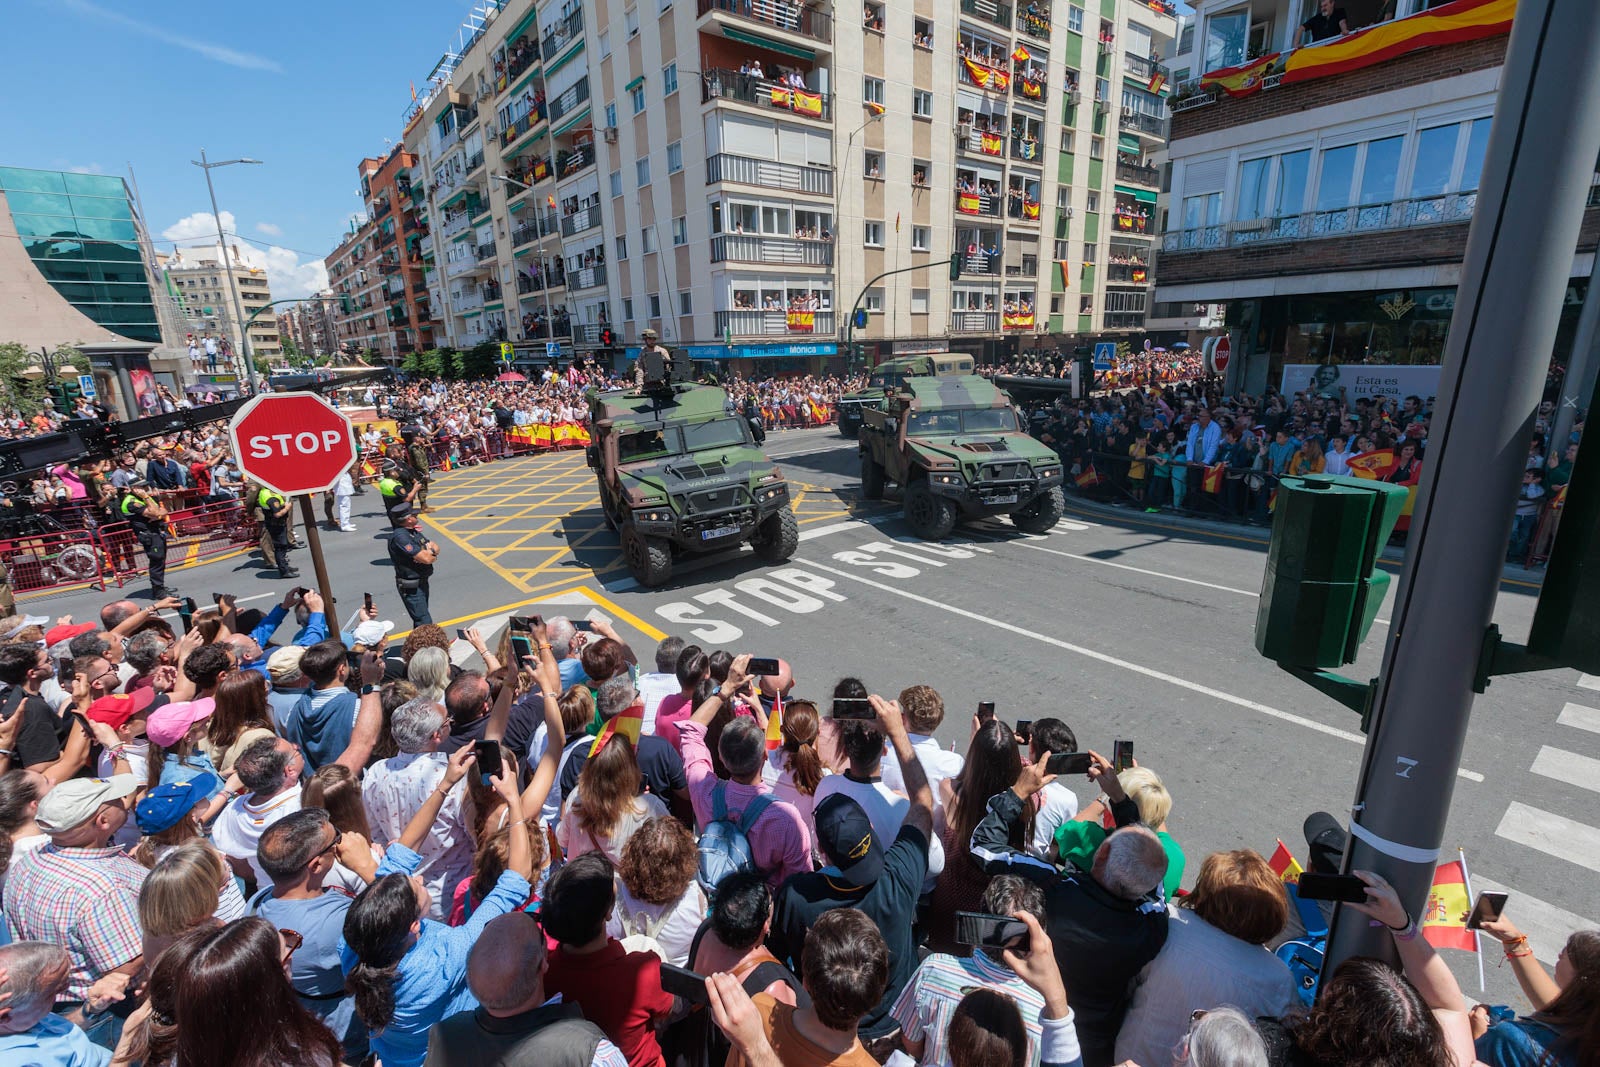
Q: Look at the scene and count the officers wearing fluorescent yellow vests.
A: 3